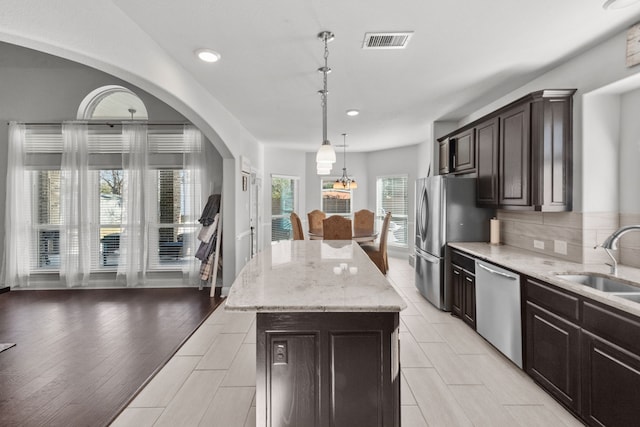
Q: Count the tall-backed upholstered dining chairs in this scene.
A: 5